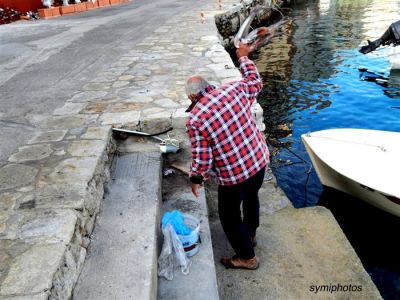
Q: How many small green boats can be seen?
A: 0